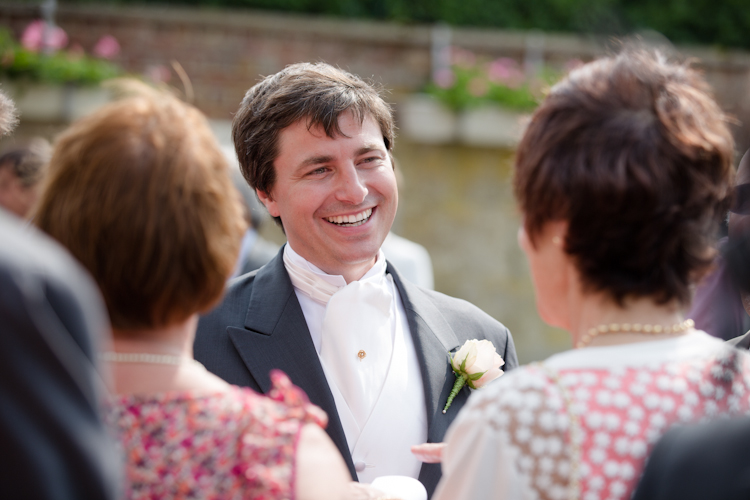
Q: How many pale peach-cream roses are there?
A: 1